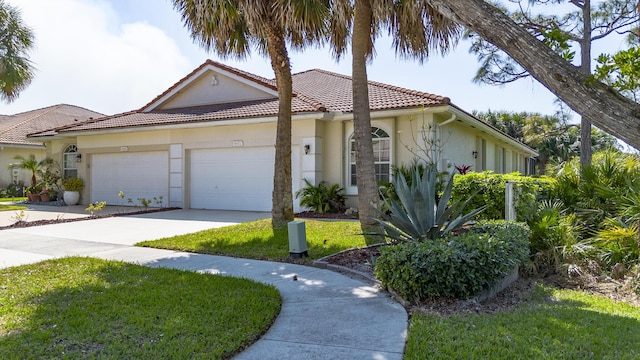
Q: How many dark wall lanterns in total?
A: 3